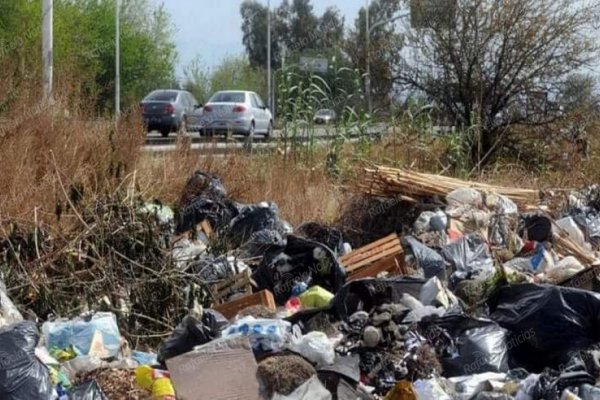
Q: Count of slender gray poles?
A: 4